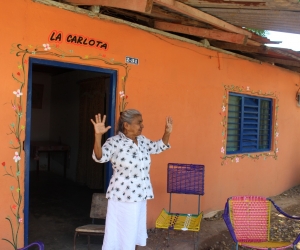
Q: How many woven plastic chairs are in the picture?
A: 2